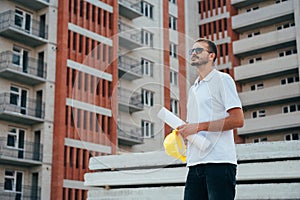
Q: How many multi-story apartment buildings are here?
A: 2